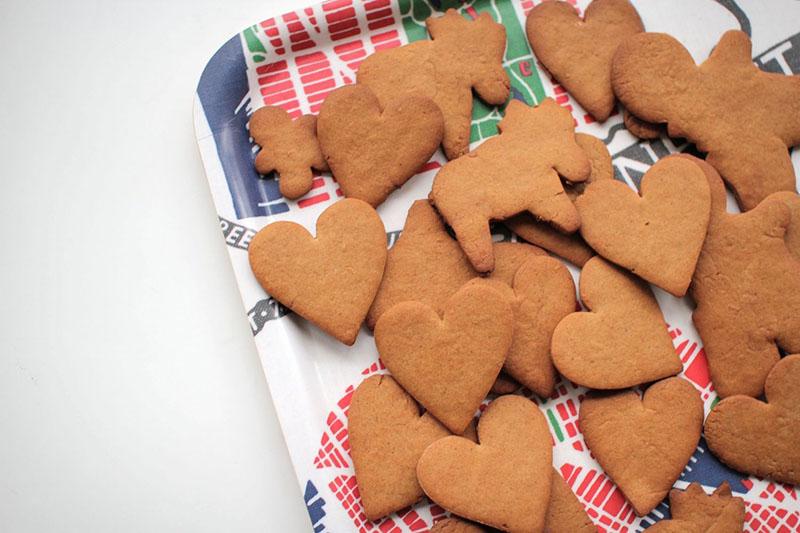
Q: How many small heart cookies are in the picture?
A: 11